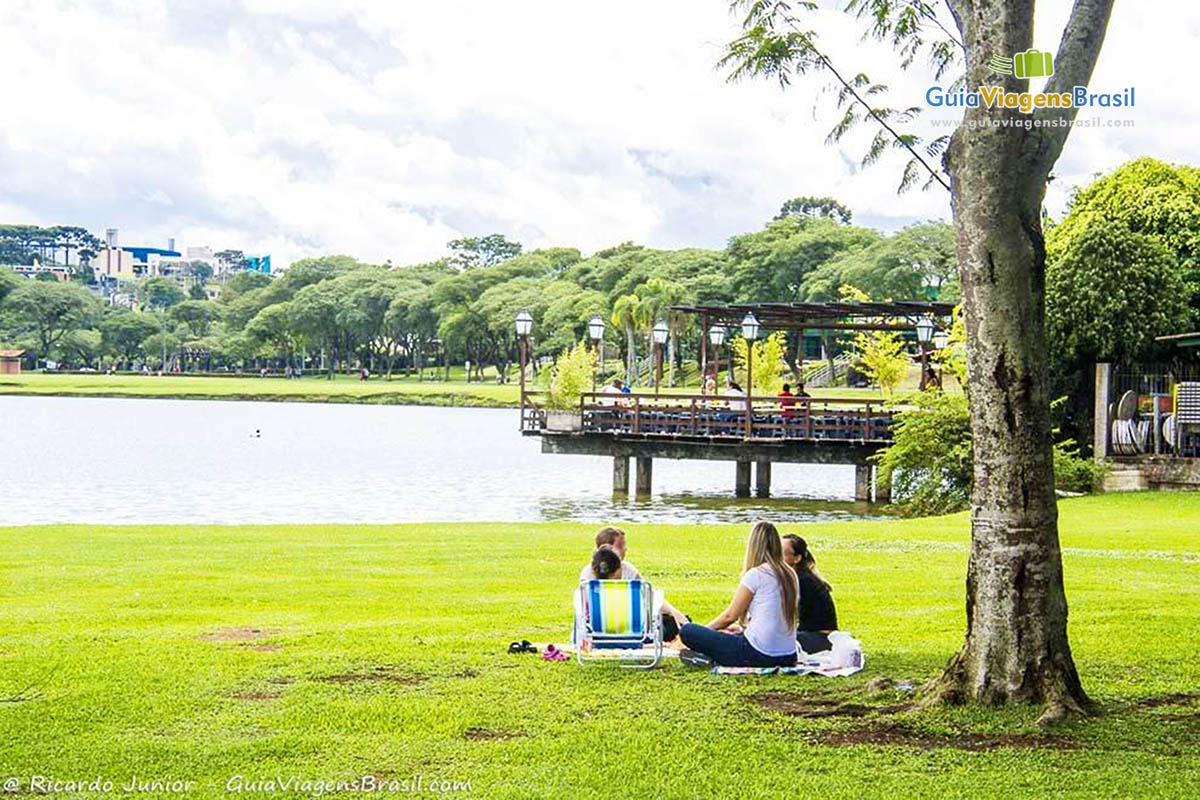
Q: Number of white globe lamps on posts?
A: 7